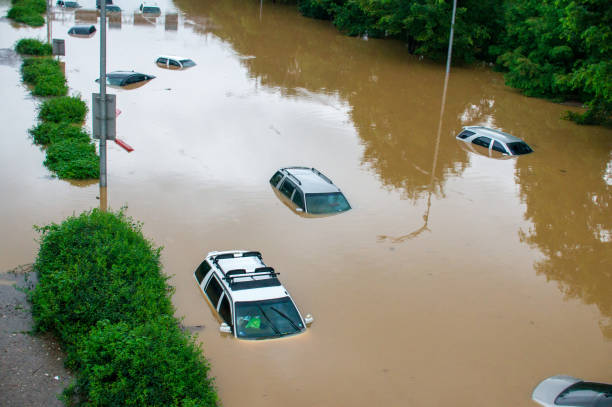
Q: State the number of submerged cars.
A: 10